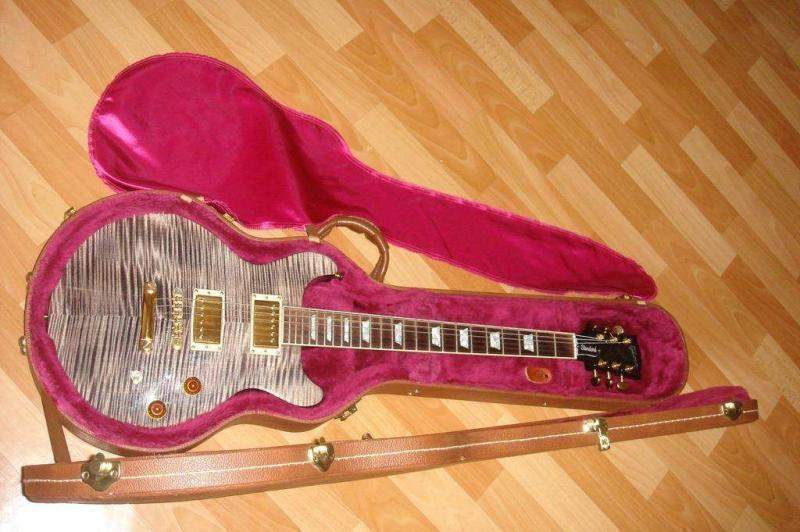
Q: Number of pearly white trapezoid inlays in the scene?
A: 9